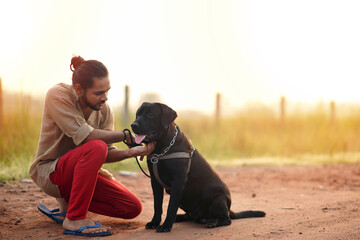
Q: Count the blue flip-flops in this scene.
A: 2